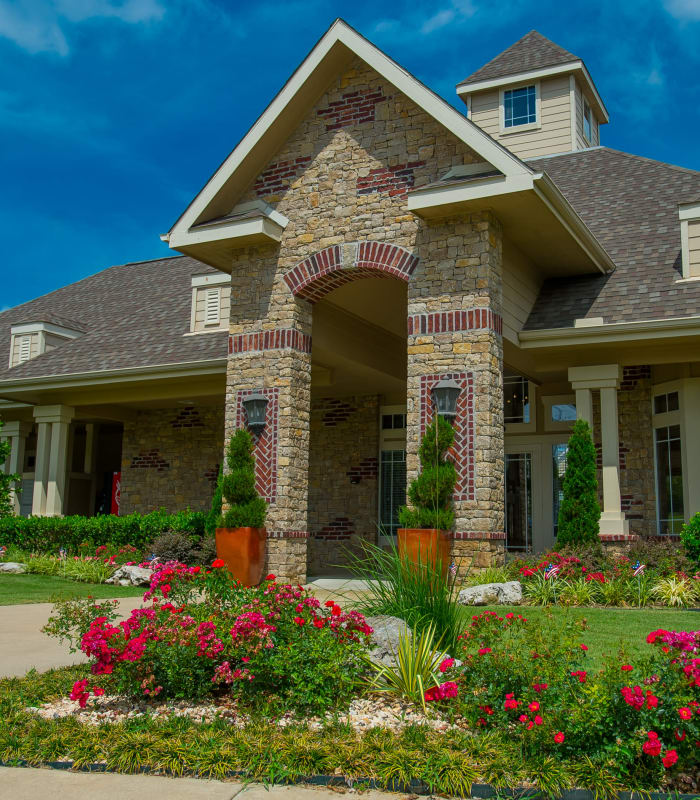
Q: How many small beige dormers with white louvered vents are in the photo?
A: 2